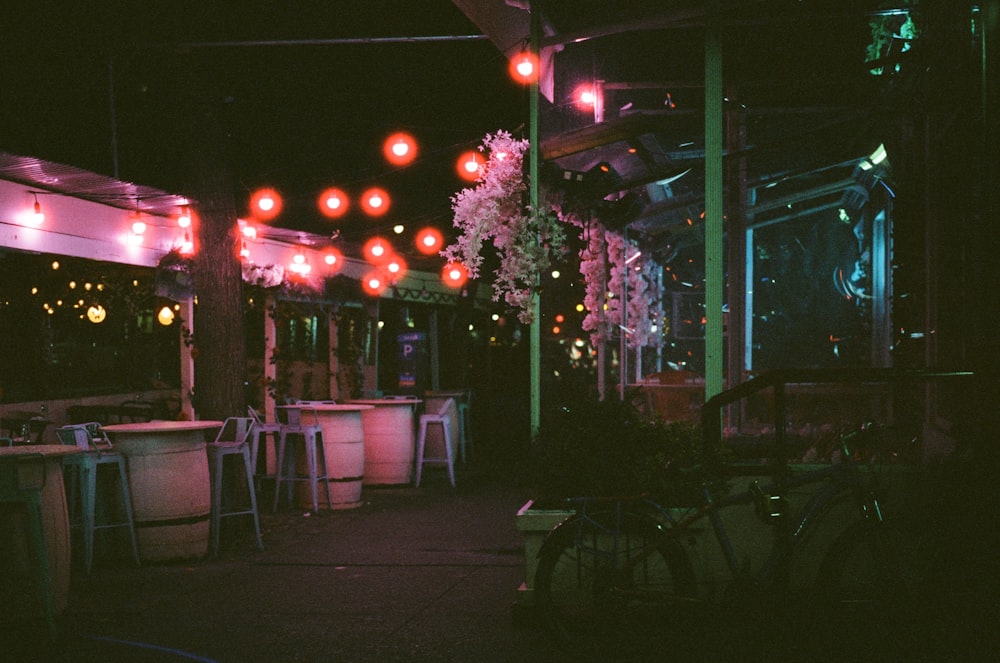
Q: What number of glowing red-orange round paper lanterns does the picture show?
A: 12